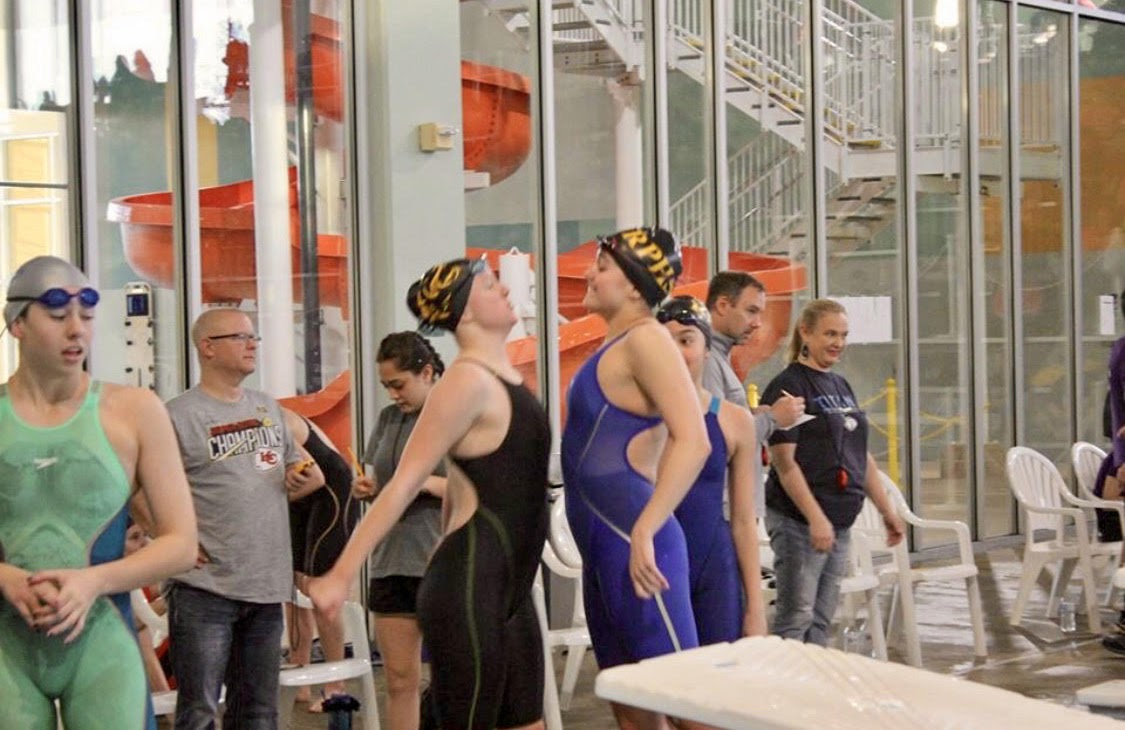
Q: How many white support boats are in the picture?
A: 0